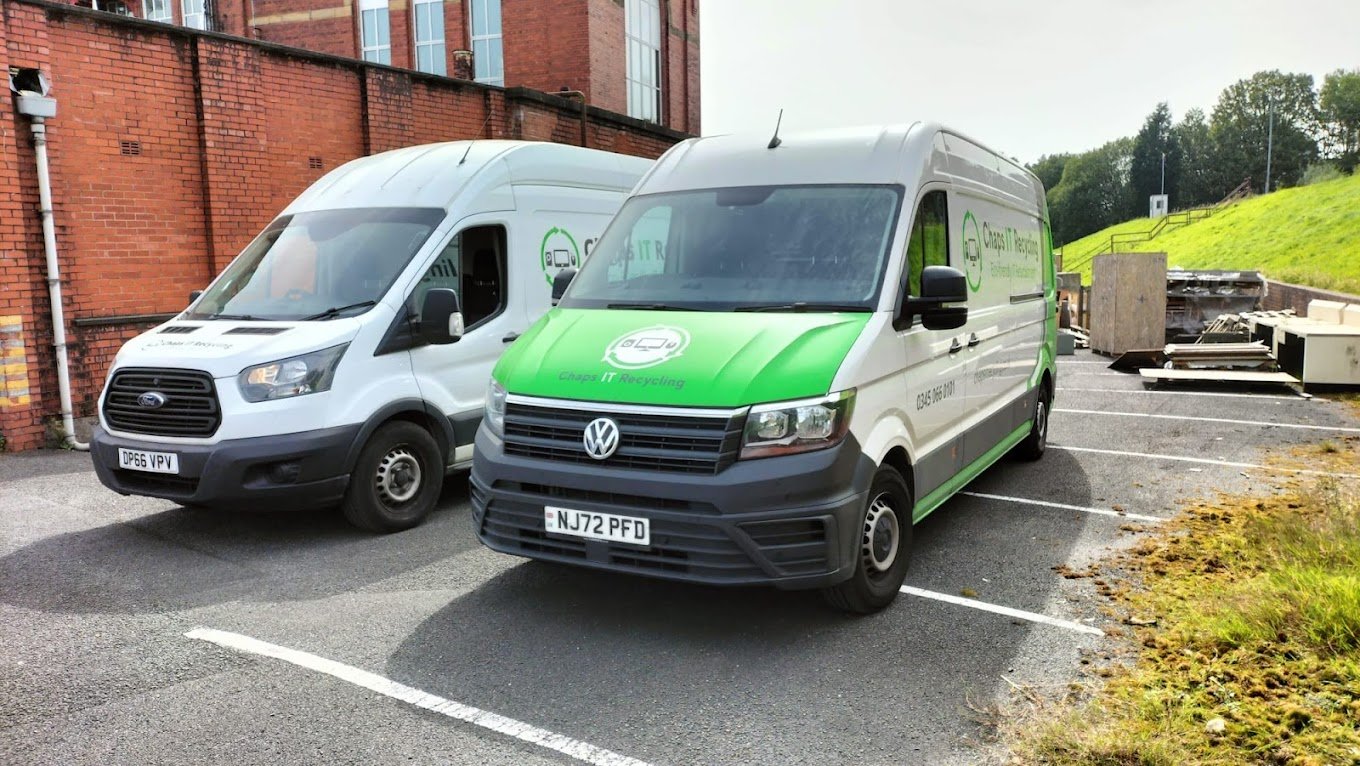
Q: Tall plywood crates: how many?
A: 1